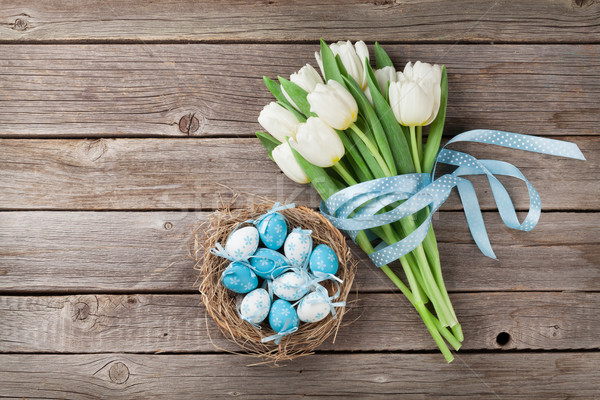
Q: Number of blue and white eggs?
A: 10